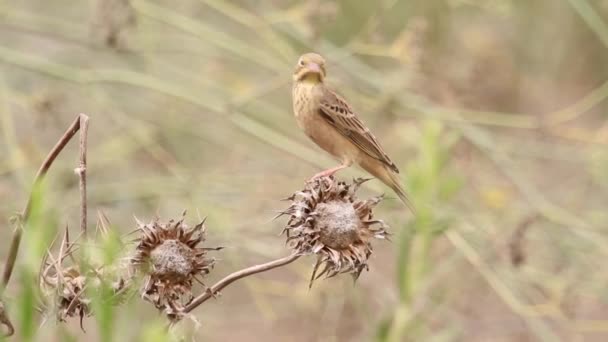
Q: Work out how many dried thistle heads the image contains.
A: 3